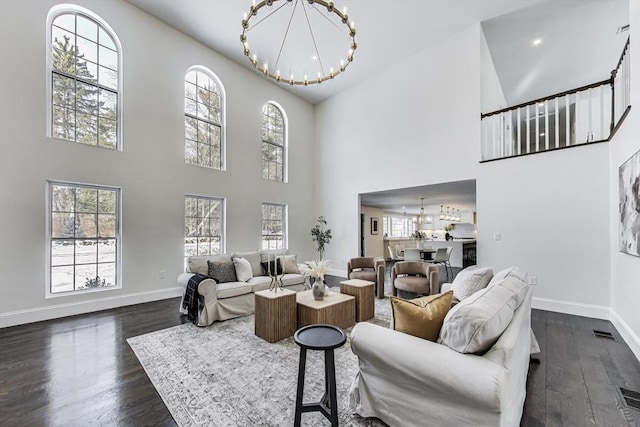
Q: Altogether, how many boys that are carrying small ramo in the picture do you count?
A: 0